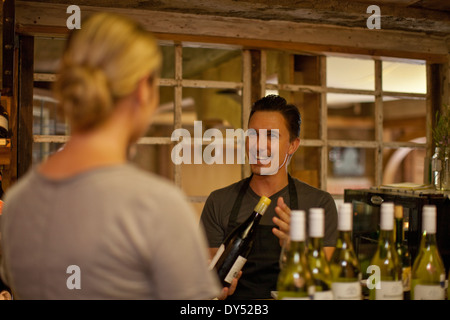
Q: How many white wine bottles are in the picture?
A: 5